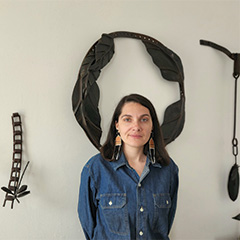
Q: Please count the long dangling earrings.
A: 2